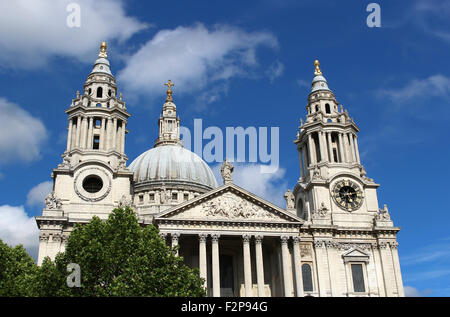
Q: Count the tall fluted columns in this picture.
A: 8